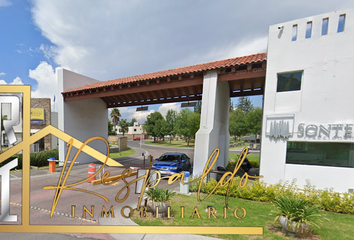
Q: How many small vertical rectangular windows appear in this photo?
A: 4